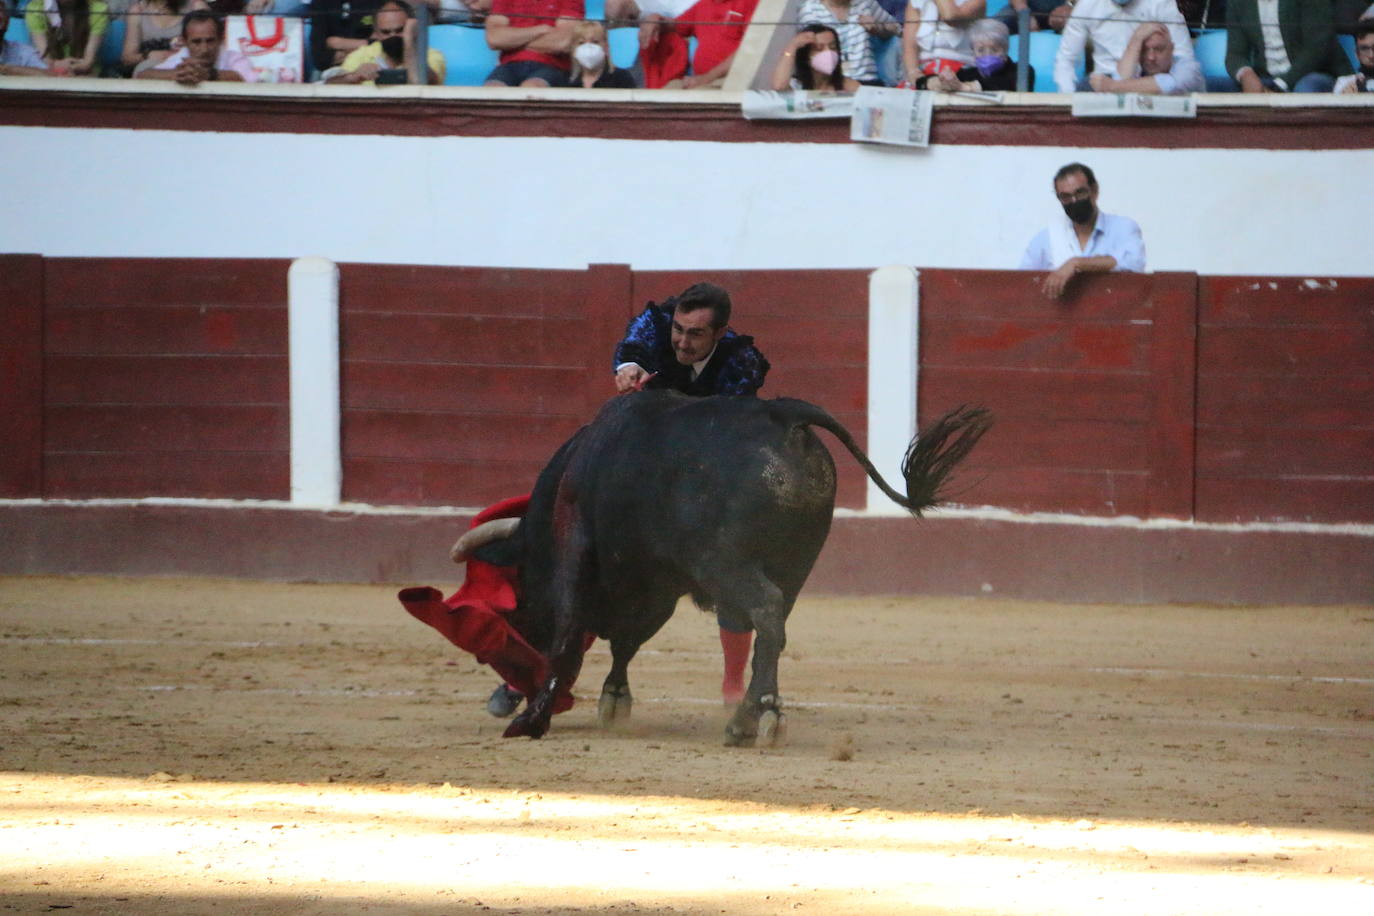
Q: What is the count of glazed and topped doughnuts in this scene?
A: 0